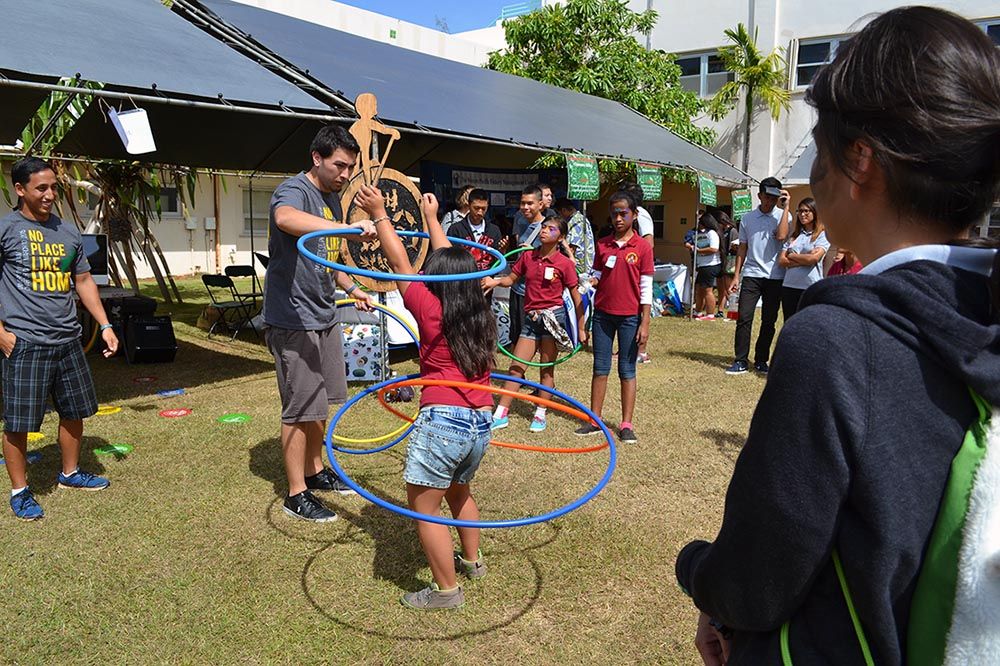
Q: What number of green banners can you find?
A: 4